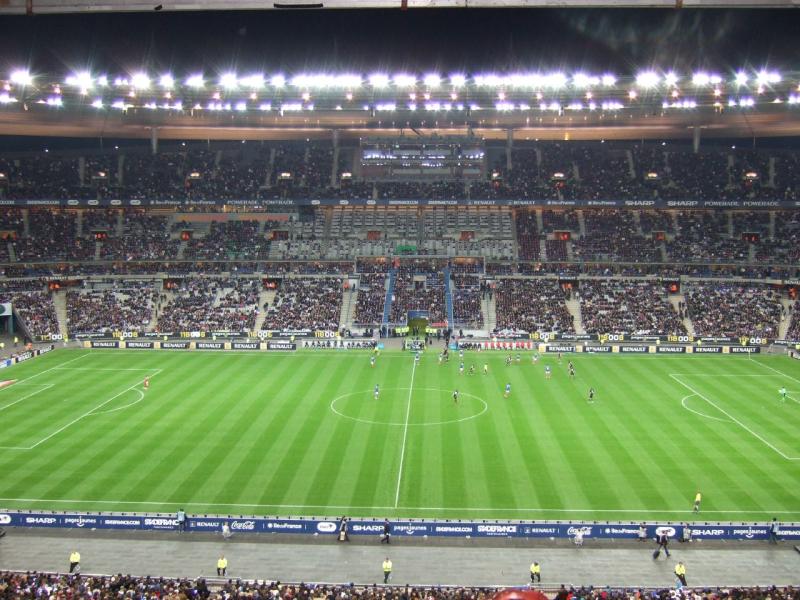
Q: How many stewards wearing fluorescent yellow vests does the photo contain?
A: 5